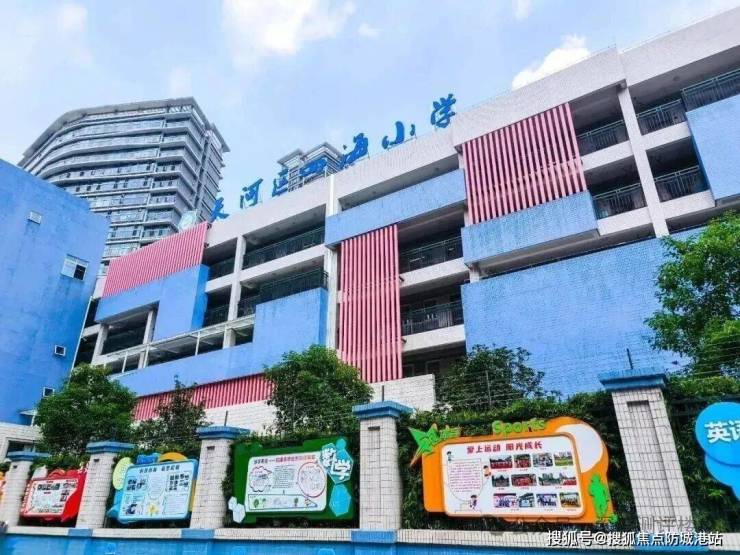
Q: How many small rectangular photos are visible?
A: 11